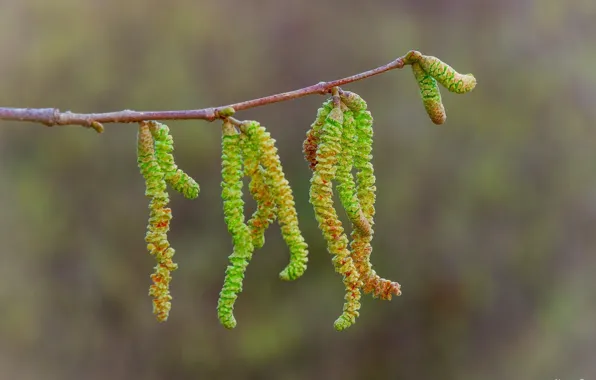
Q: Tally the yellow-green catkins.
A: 11